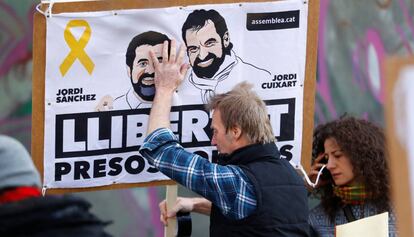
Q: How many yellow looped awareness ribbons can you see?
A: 1